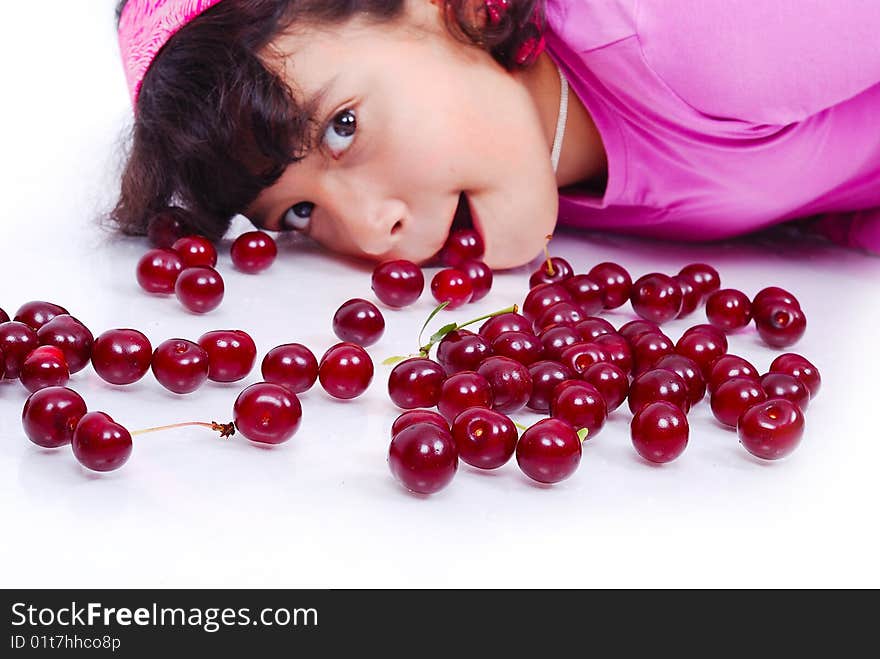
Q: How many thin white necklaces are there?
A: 1